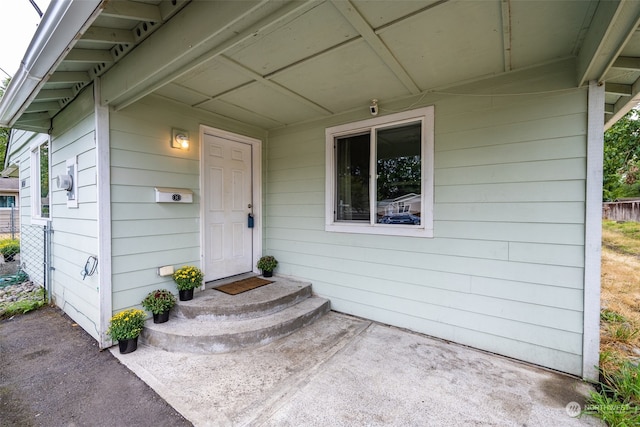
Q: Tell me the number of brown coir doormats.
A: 1